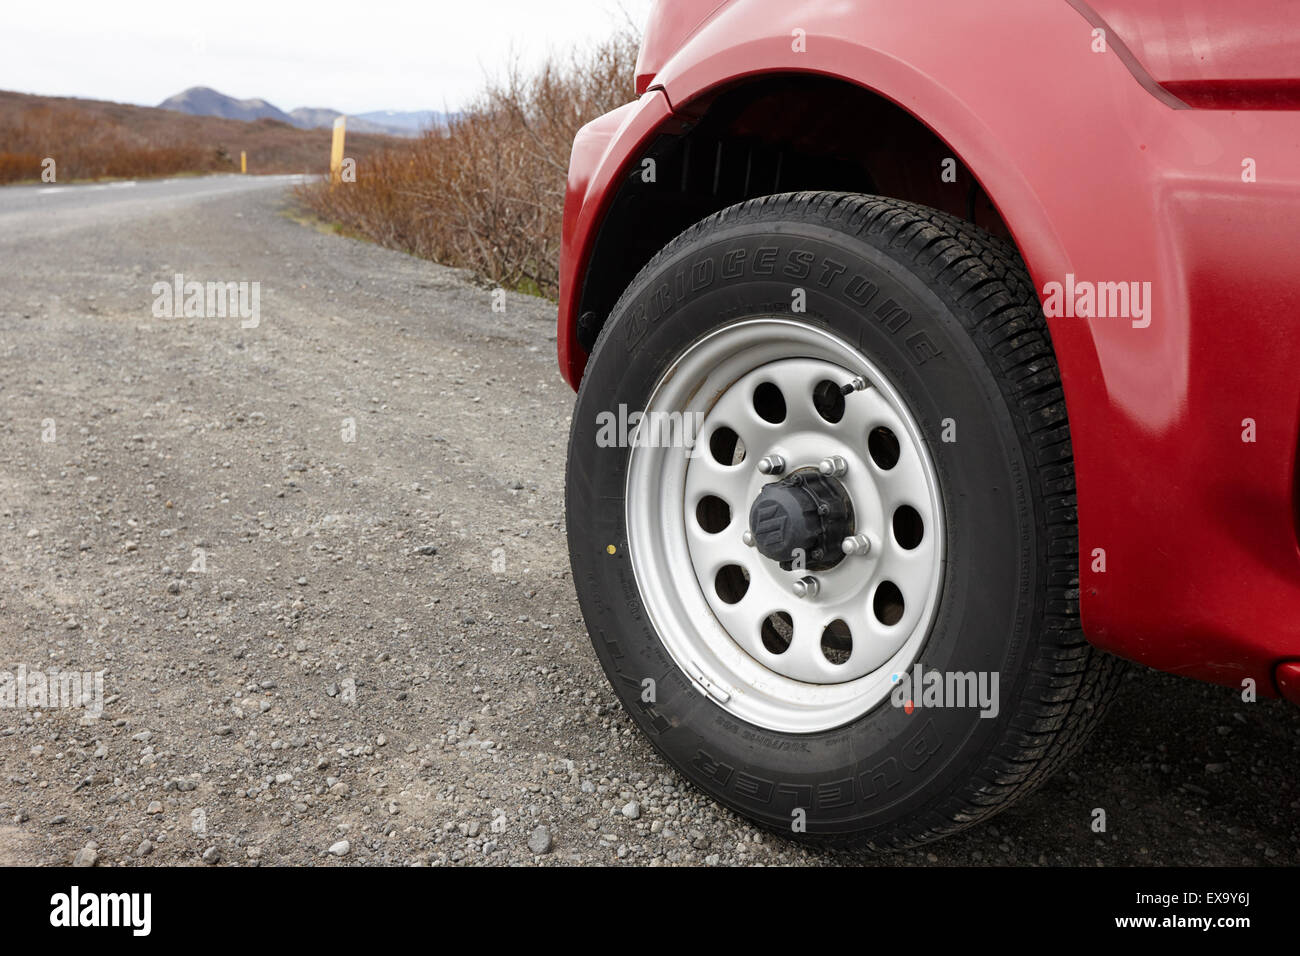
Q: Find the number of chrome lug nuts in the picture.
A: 5